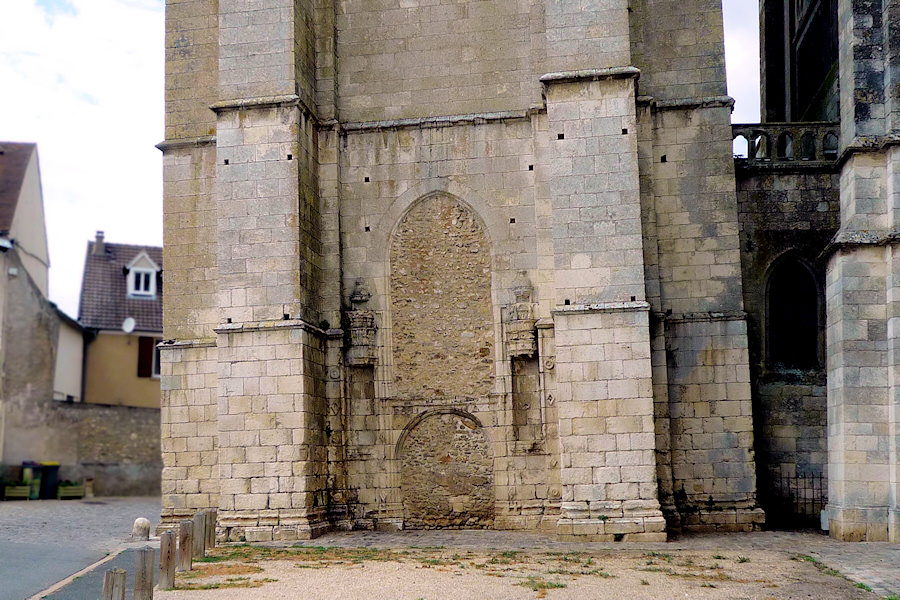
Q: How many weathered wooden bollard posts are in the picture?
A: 6